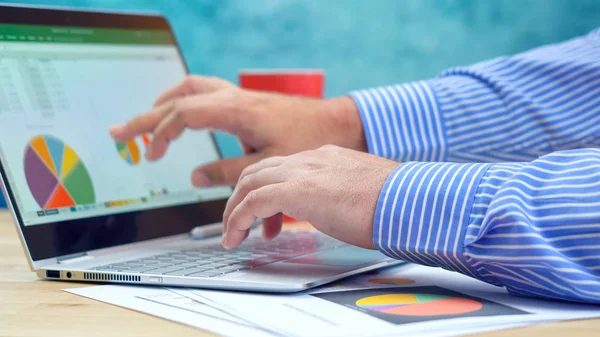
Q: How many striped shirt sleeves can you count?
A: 2